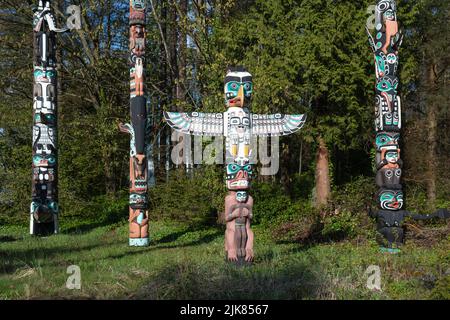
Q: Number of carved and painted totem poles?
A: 4